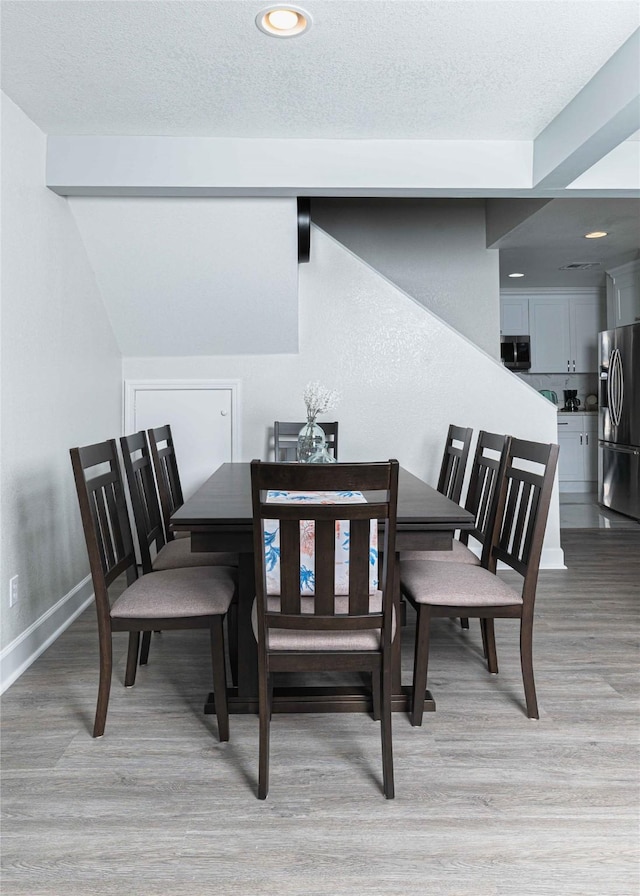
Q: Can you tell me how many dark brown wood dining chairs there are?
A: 8